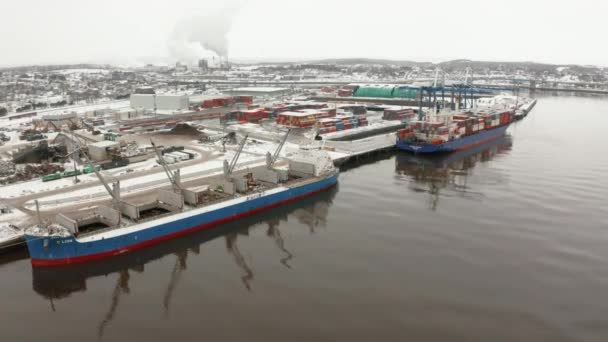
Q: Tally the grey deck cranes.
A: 4